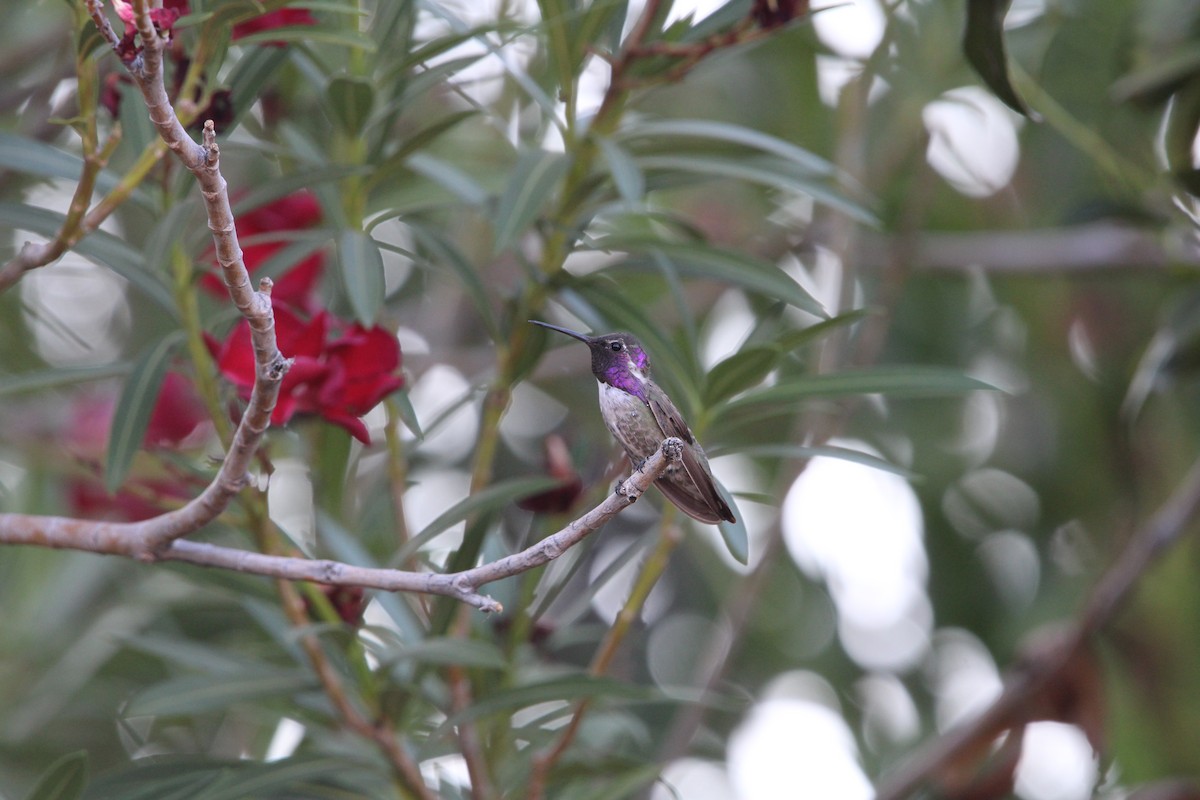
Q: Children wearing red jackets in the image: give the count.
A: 0